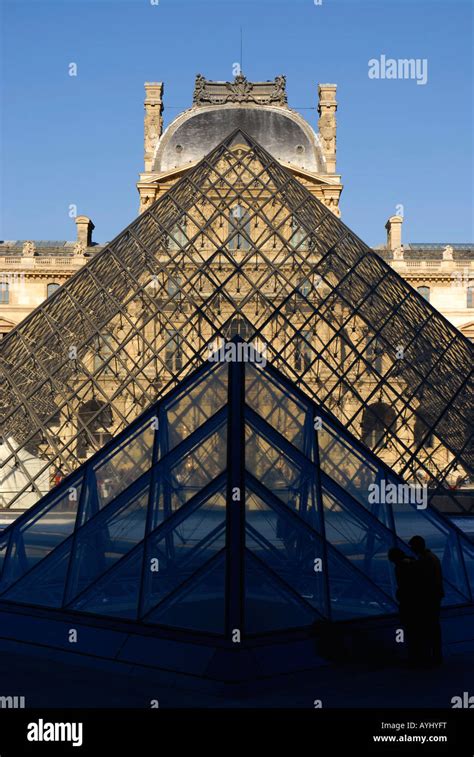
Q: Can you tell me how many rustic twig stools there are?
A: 0